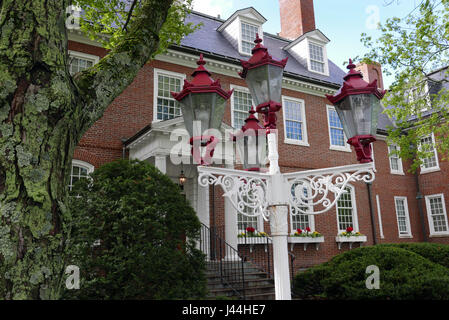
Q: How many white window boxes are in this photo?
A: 3